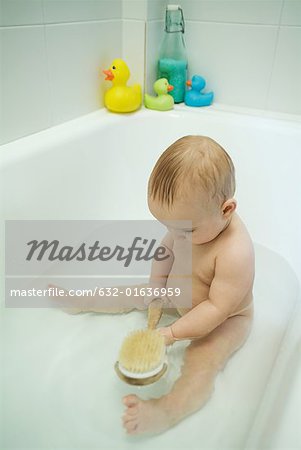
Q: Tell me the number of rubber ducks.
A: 3